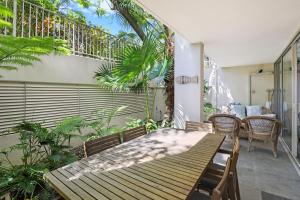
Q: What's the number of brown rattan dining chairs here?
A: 2